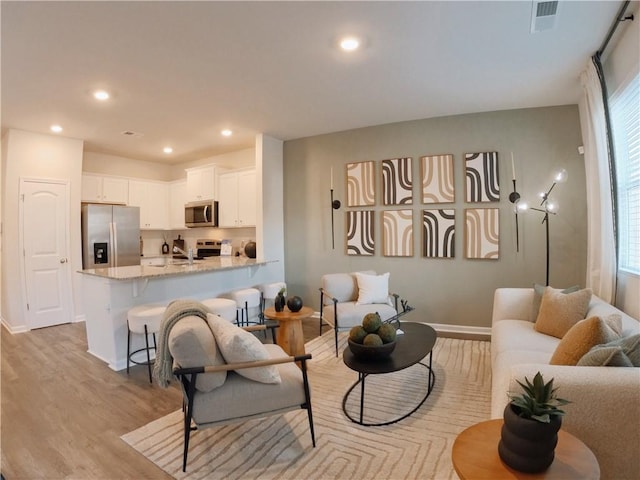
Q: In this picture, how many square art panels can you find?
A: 8